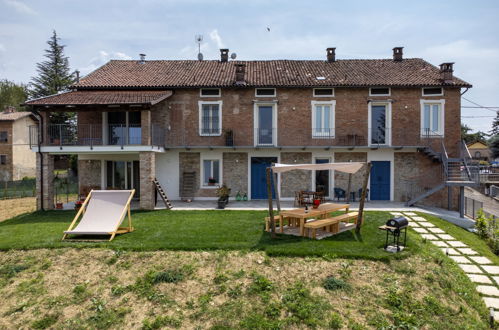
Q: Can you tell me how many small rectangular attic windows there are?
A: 5